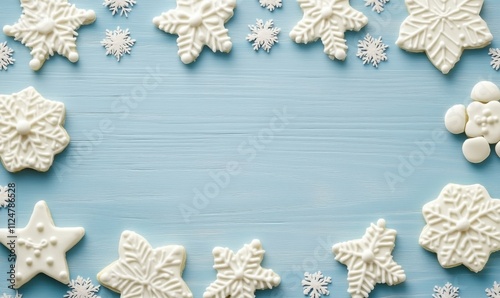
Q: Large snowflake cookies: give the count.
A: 9